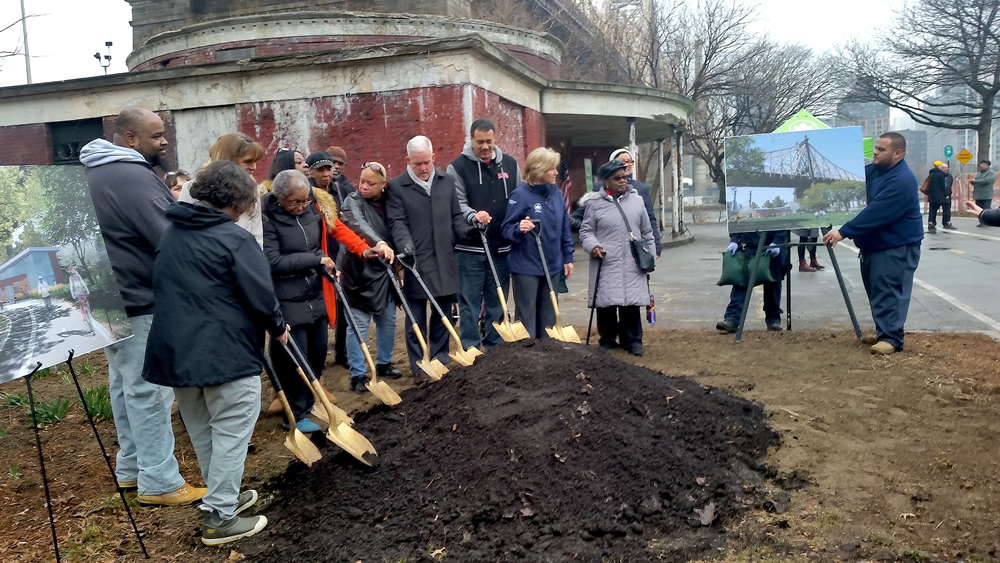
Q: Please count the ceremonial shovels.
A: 8